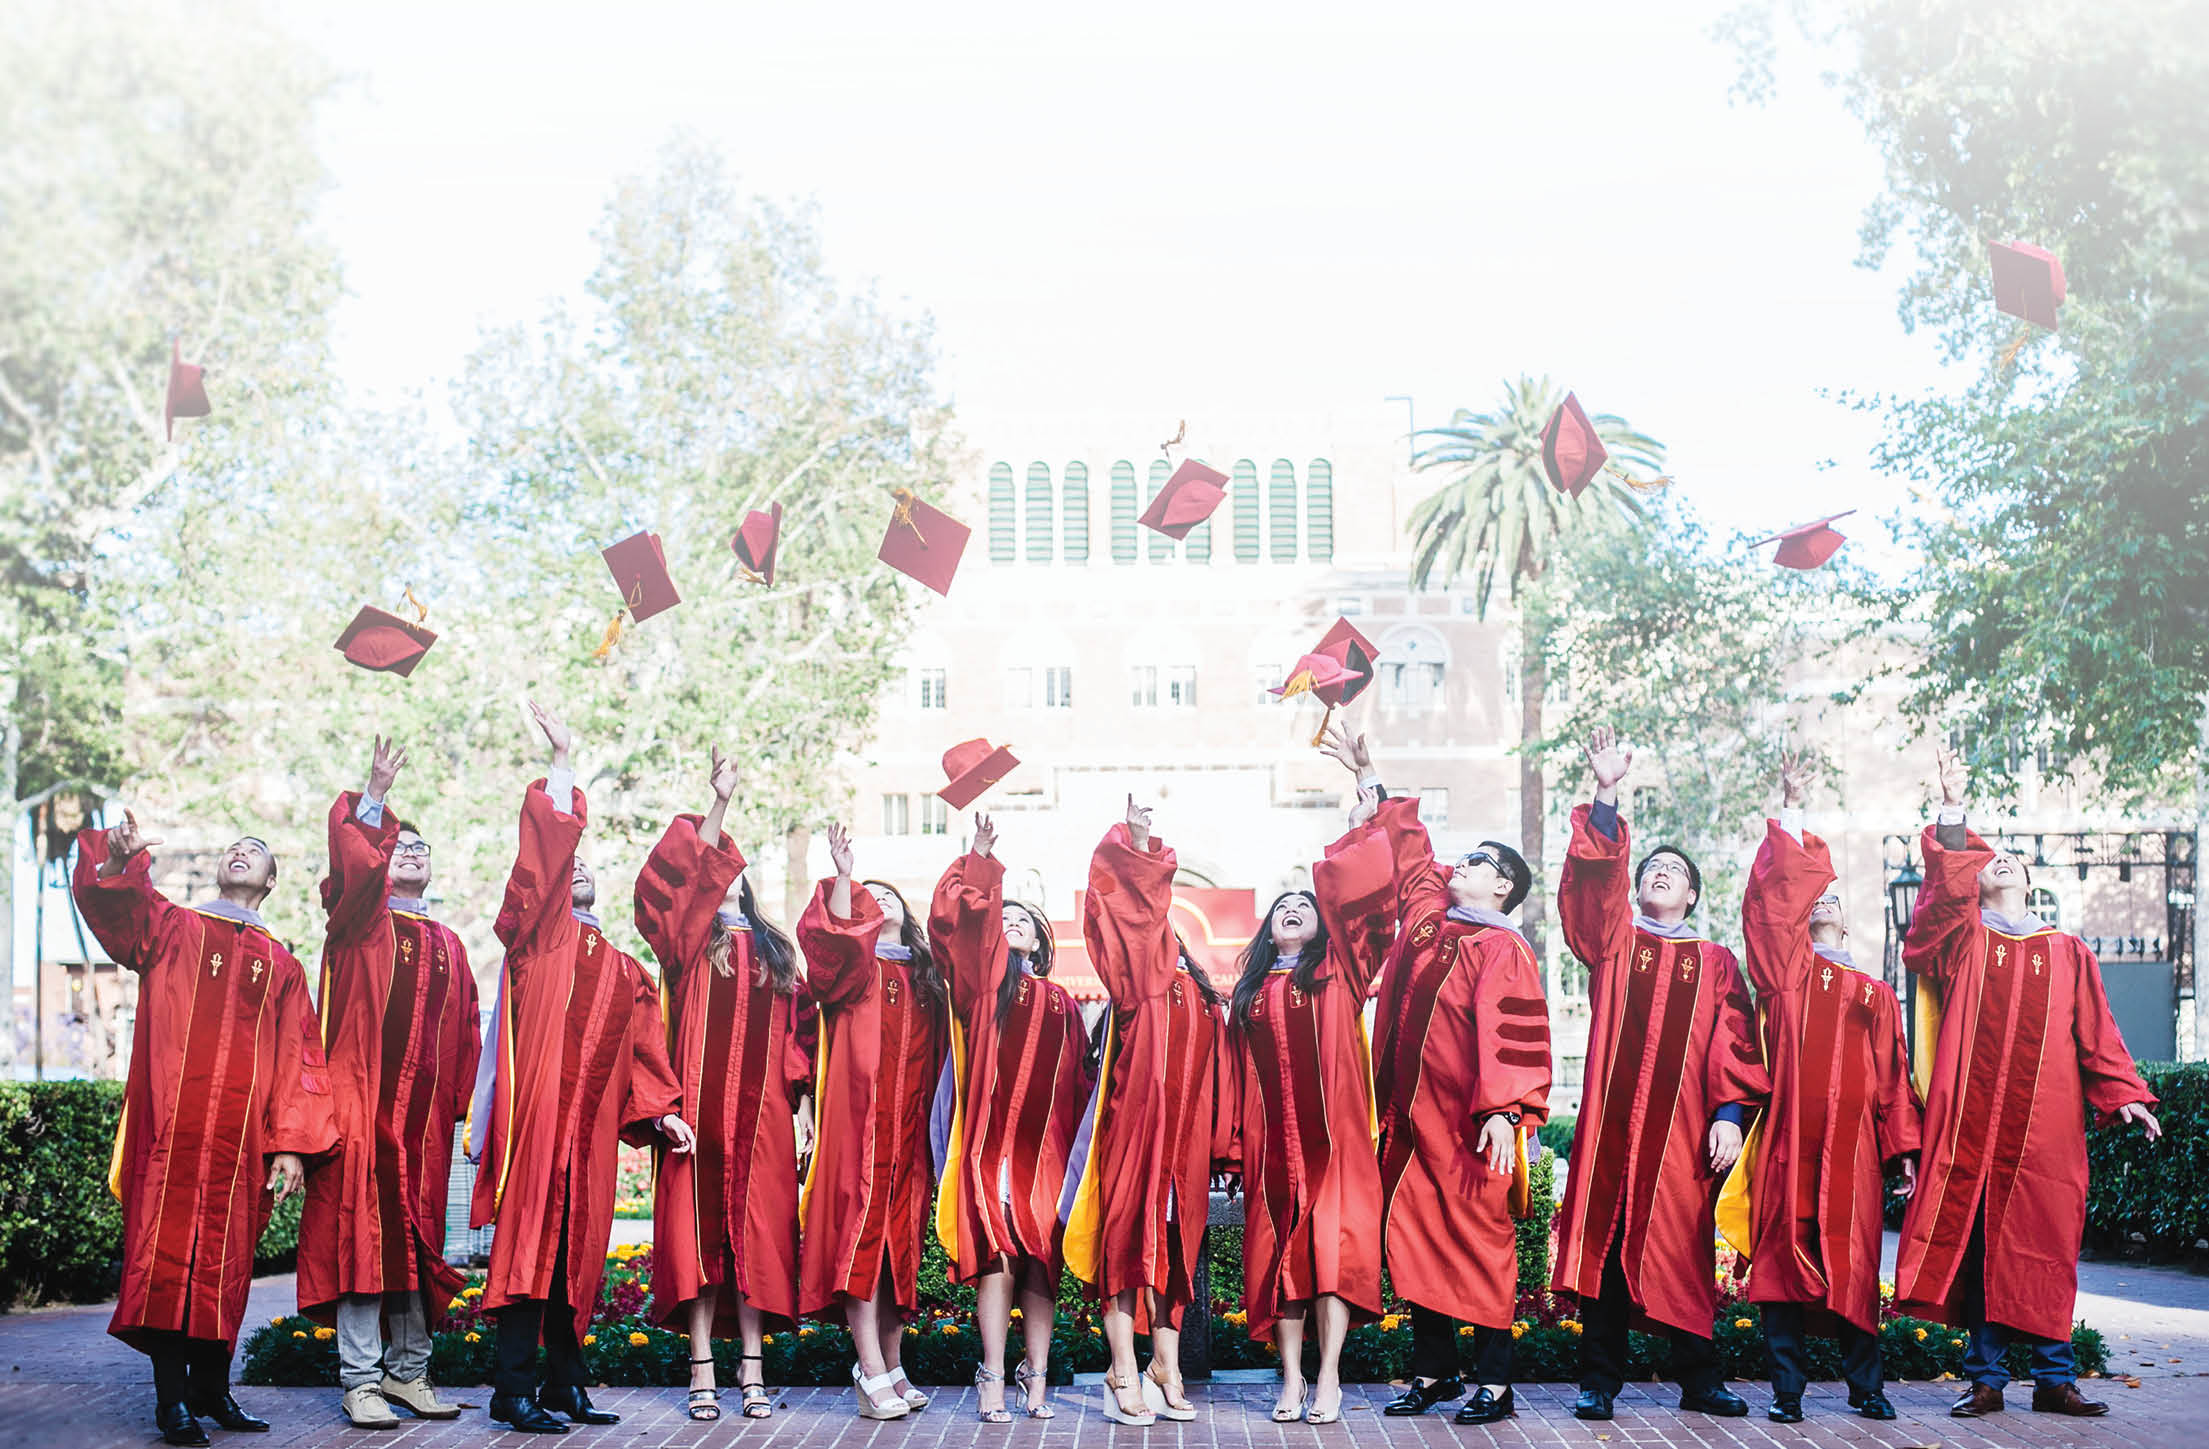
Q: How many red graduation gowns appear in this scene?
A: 12